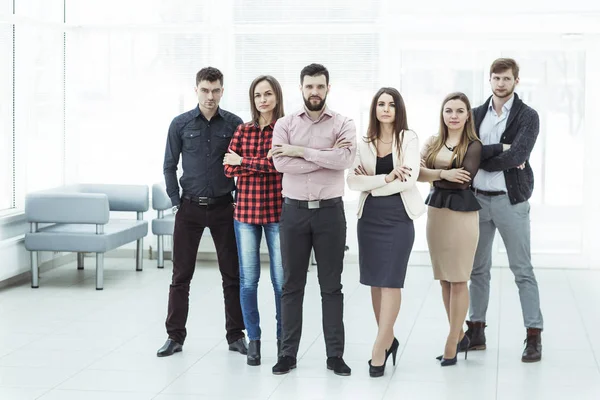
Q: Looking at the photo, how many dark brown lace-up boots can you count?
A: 2